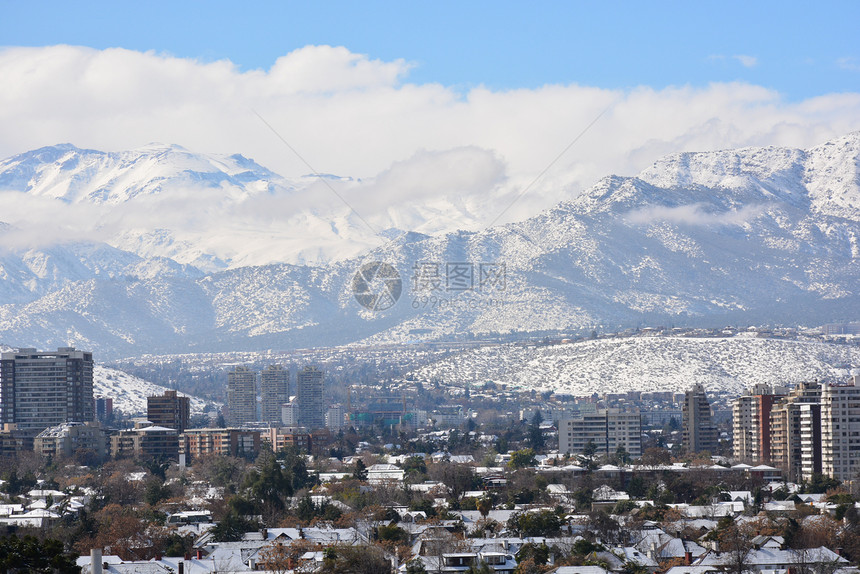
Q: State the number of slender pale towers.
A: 3